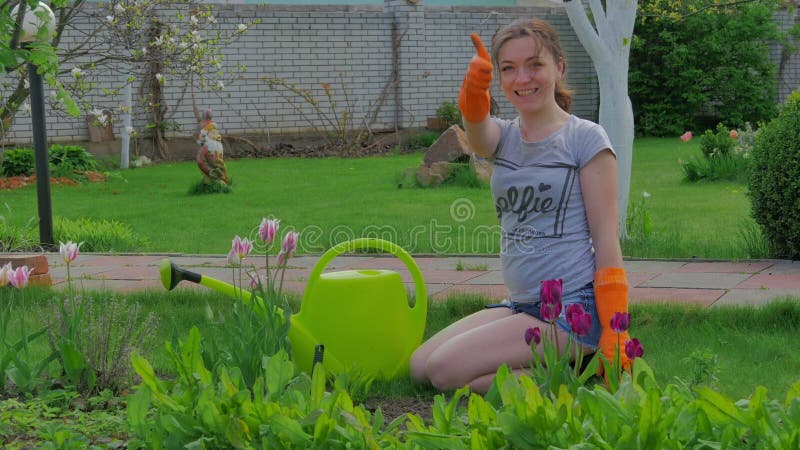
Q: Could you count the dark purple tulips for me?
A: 7